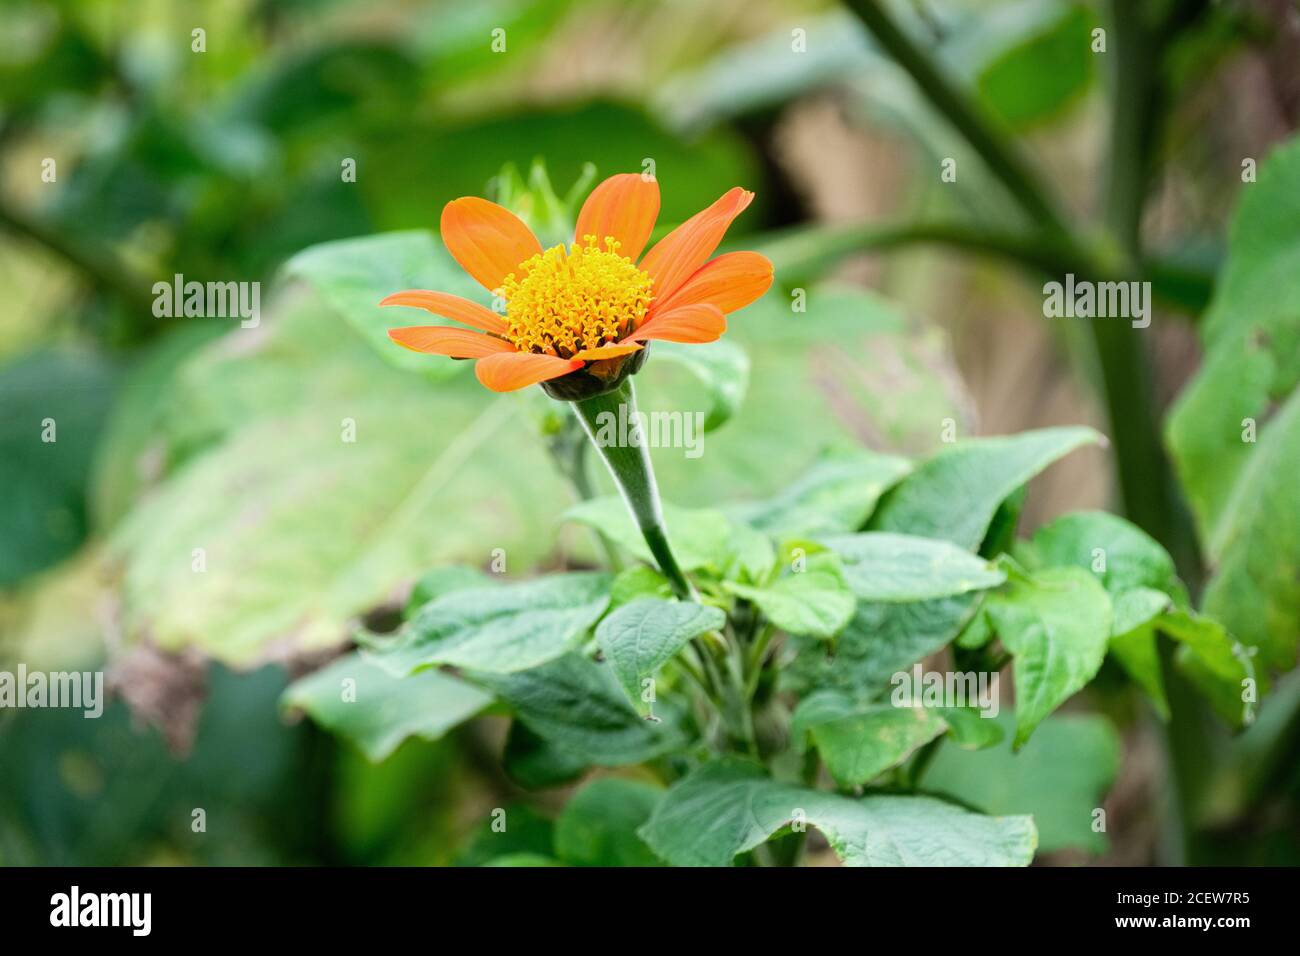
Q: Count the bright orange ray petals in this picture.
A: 9